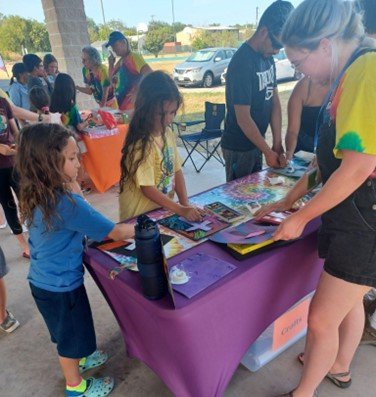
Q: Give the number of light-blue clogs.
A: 2